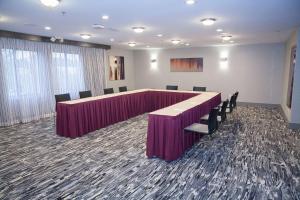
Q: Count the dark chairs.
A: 10